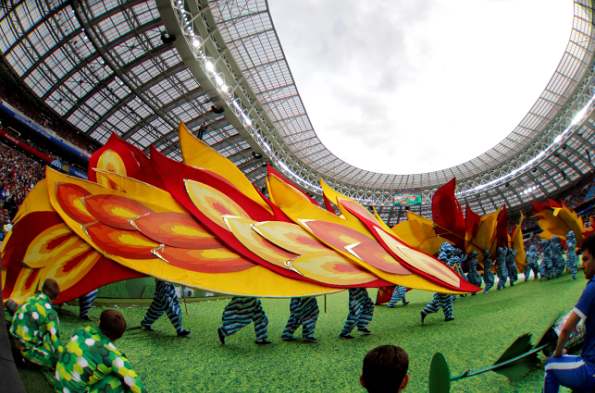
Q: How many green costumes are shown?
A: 2